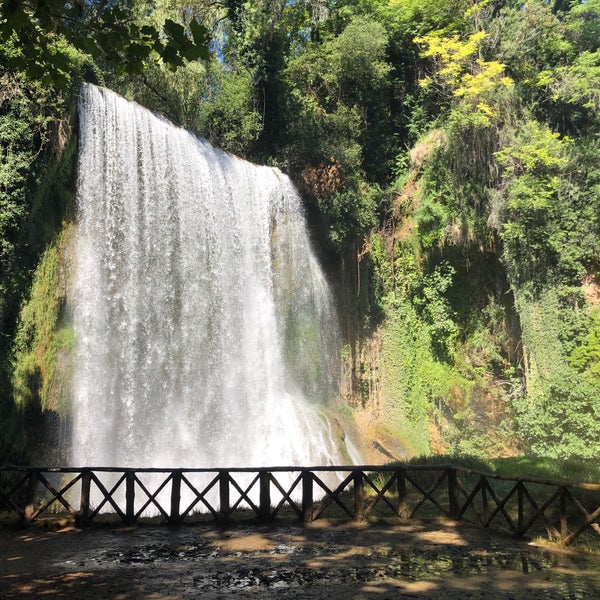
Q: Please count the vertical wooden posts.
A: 13